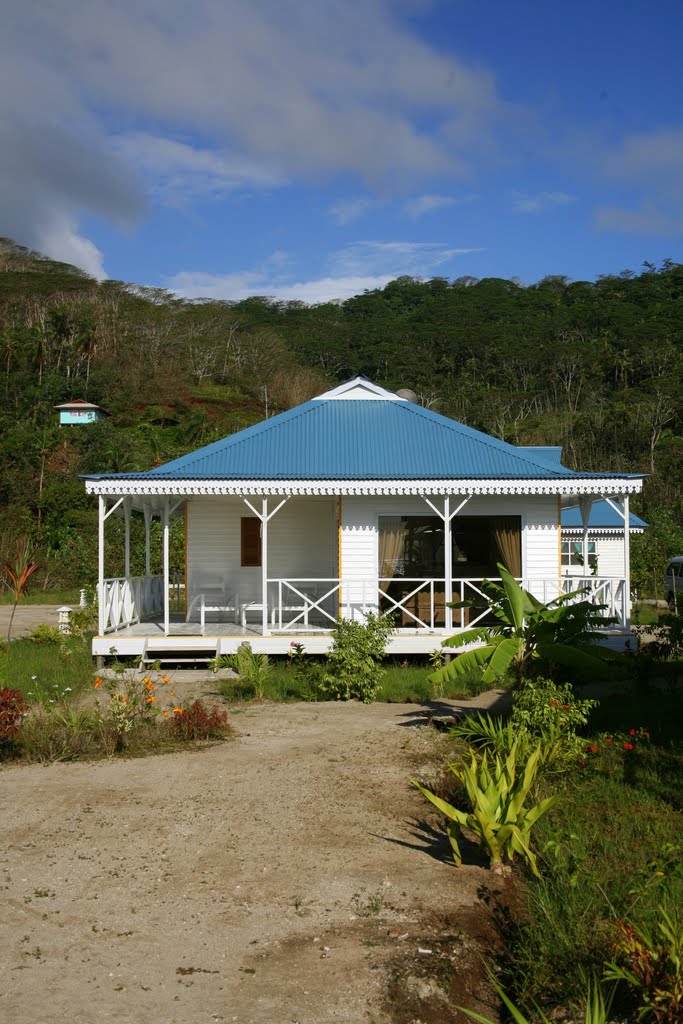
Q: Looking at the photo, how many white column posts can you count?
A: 8